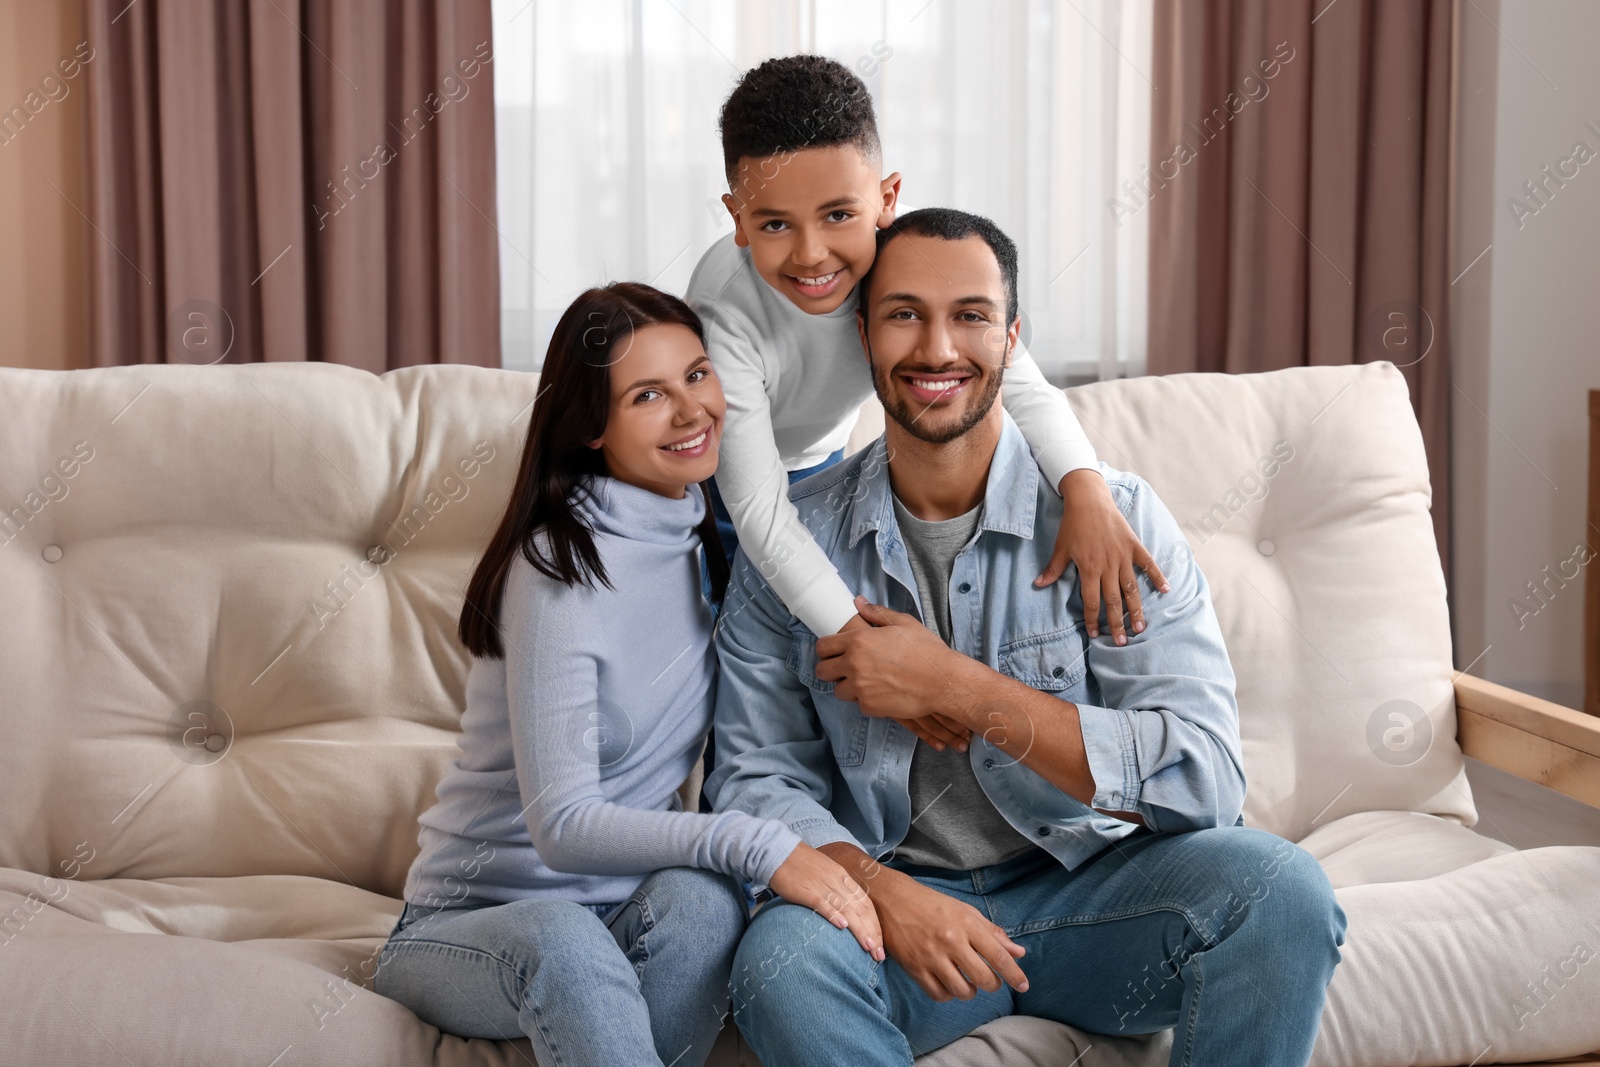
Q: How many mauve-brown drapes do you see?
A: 2